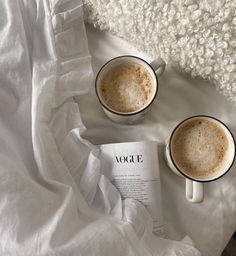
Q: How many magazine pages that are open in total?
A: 1